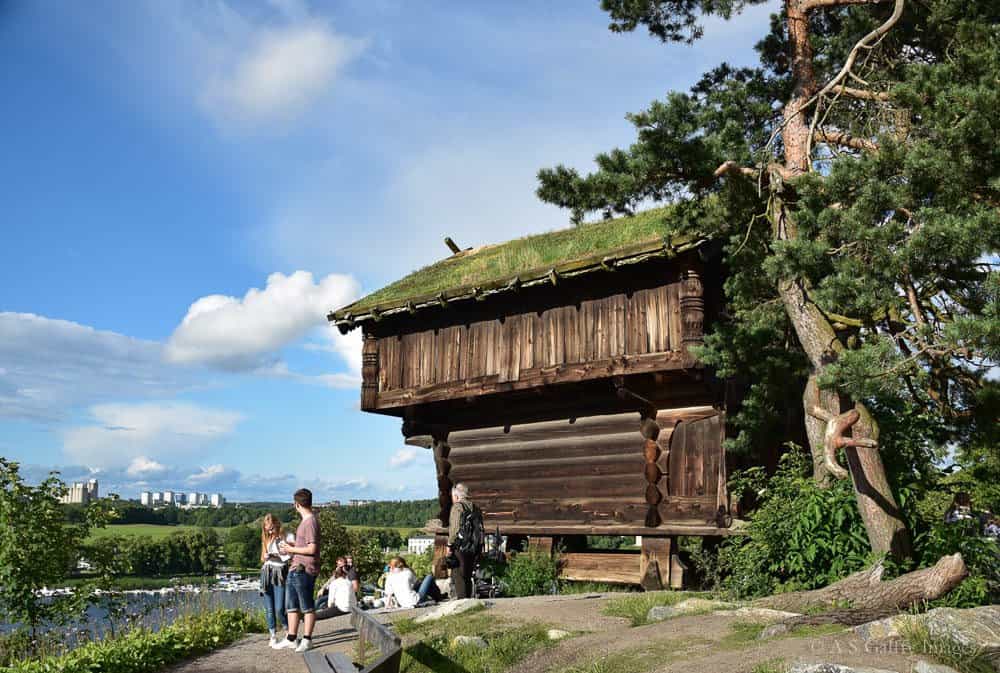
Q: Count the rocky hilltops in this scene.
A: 1